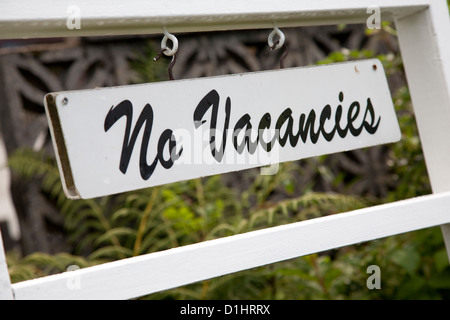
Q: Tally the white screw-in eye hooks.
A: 2